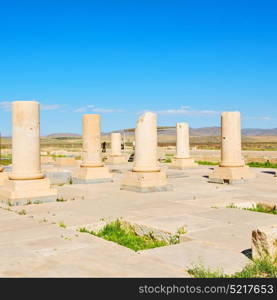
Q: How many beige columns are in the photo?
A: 6